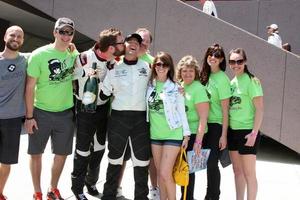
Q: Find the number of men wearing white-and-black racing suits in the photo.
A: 2